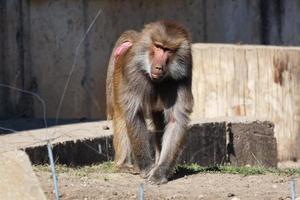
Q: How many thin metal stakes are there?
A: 3